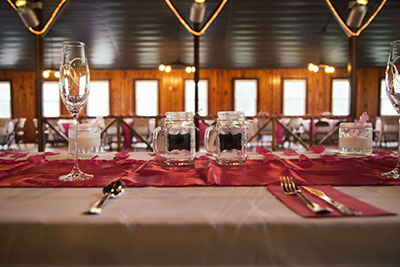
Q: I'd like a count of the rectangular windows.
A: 9